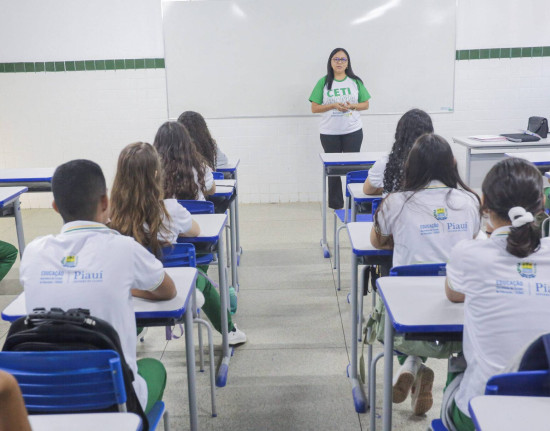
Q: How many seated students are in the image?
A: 7